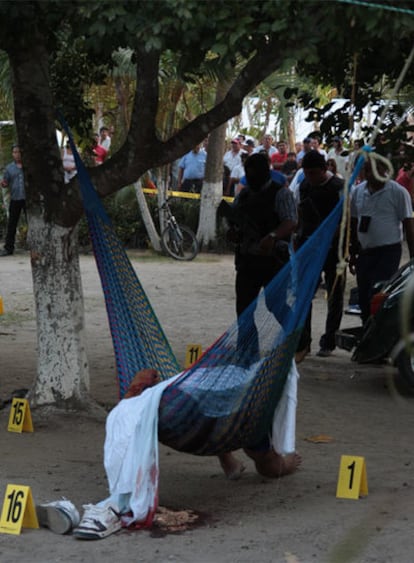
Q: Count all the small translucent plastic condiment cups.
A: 0